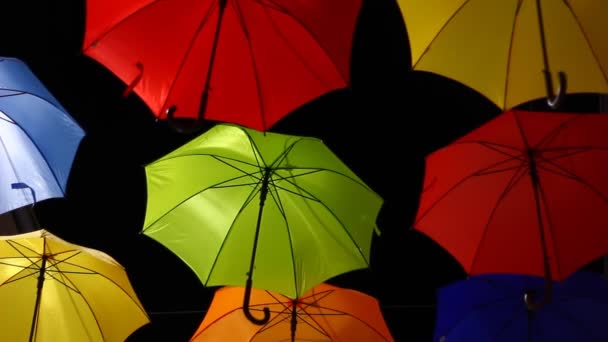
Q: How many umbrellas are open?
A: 8